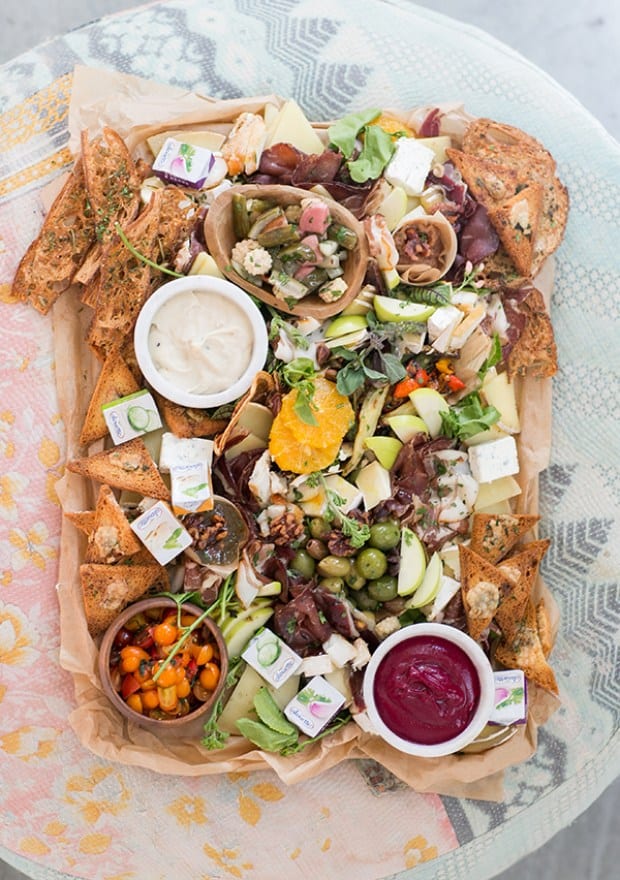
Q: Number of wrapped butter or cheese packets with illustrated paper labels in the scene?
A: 7